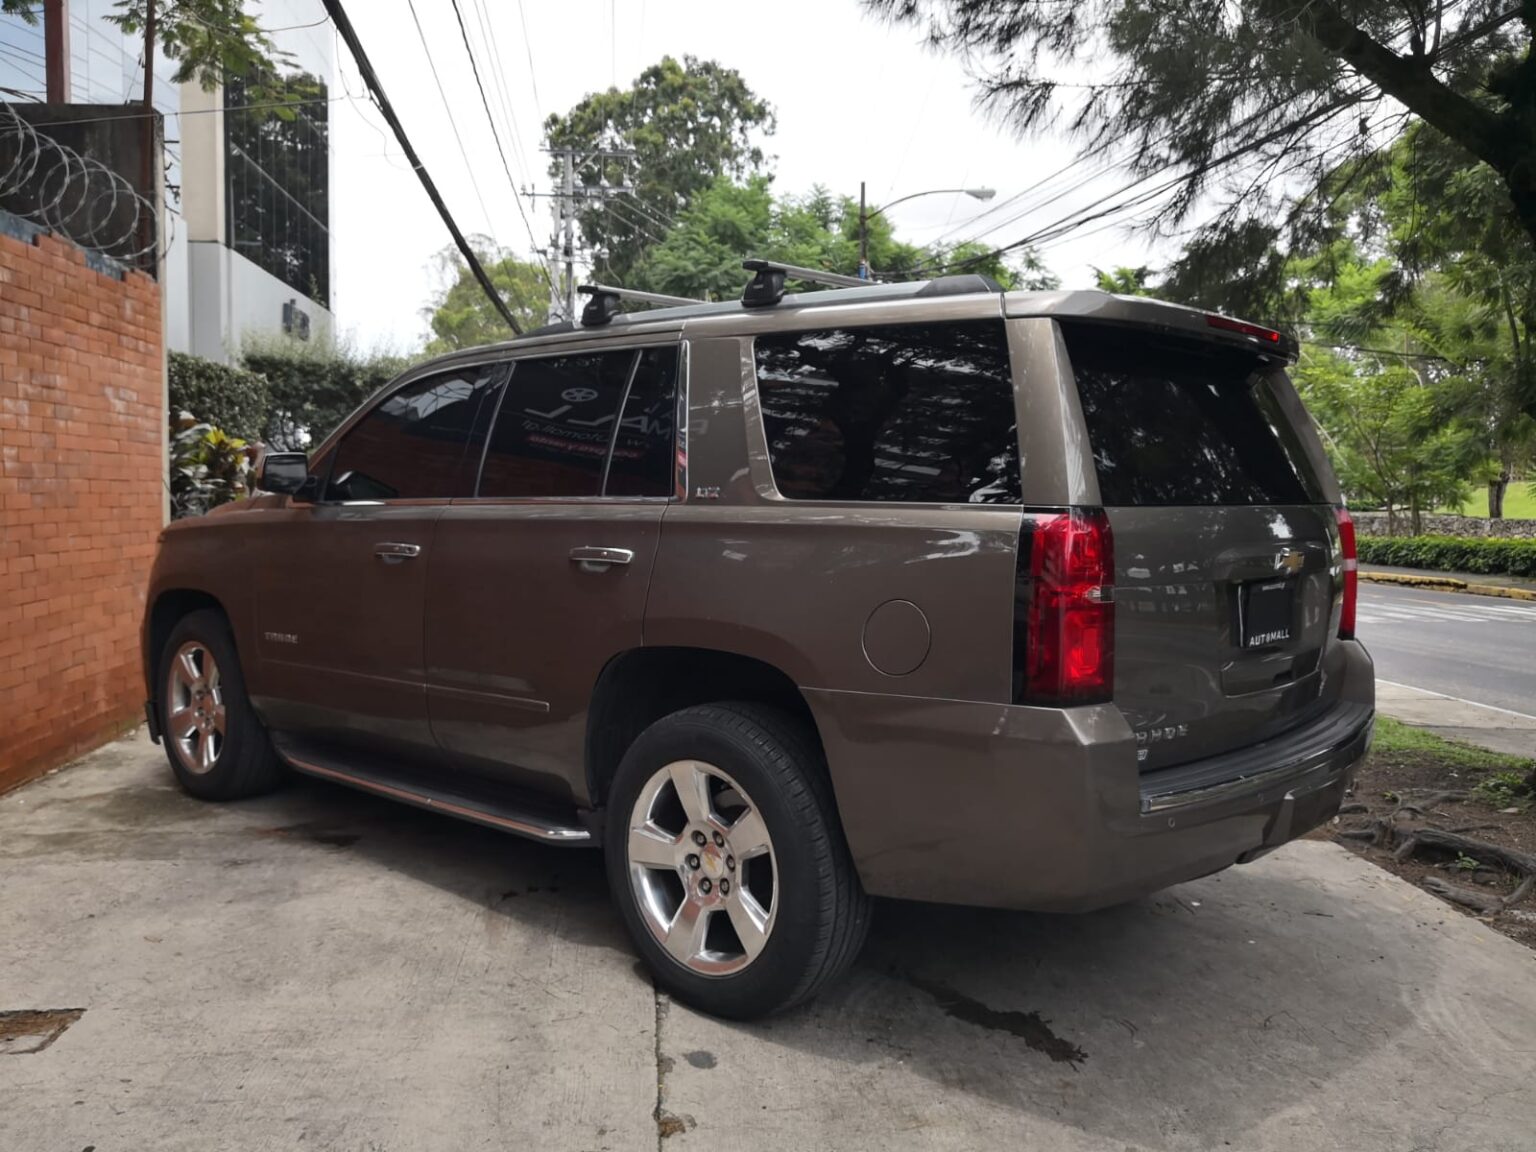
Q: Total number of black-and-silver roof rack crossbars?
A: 2